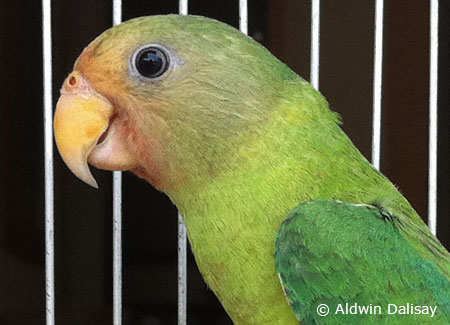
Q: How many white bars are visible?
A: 7